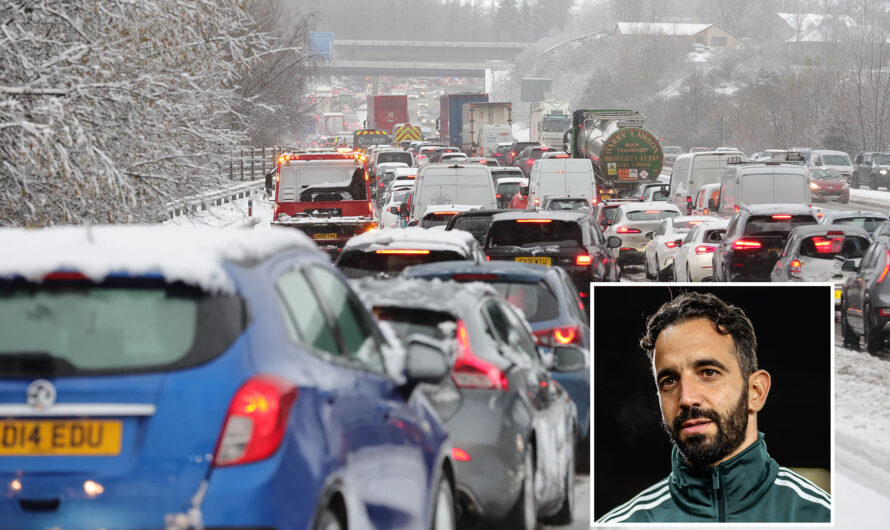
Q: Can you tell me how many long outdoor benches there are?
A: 0